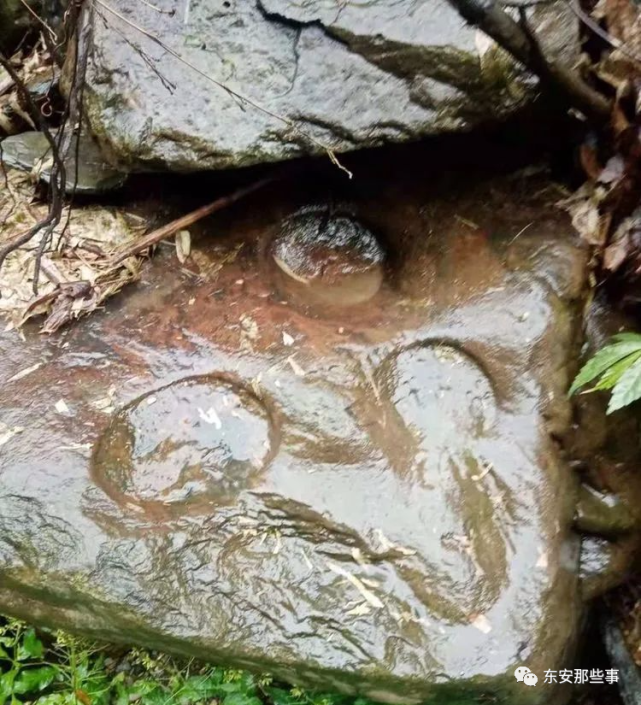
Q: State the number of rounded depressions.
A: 3